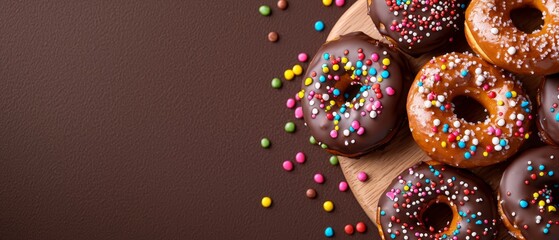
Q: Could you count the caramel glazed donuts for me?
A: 2